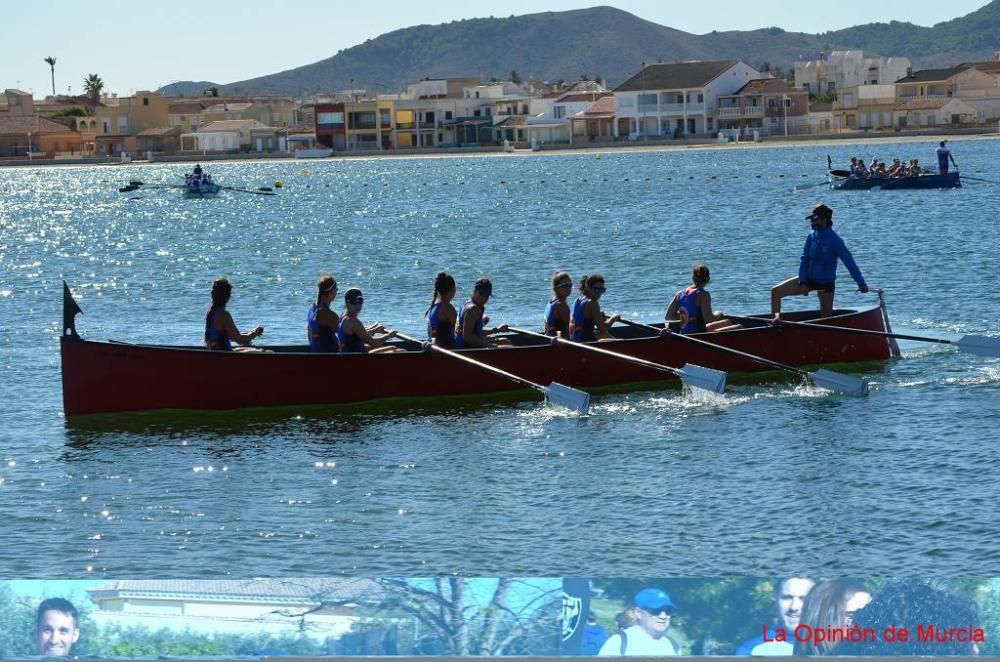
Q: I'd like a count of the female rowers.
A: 8